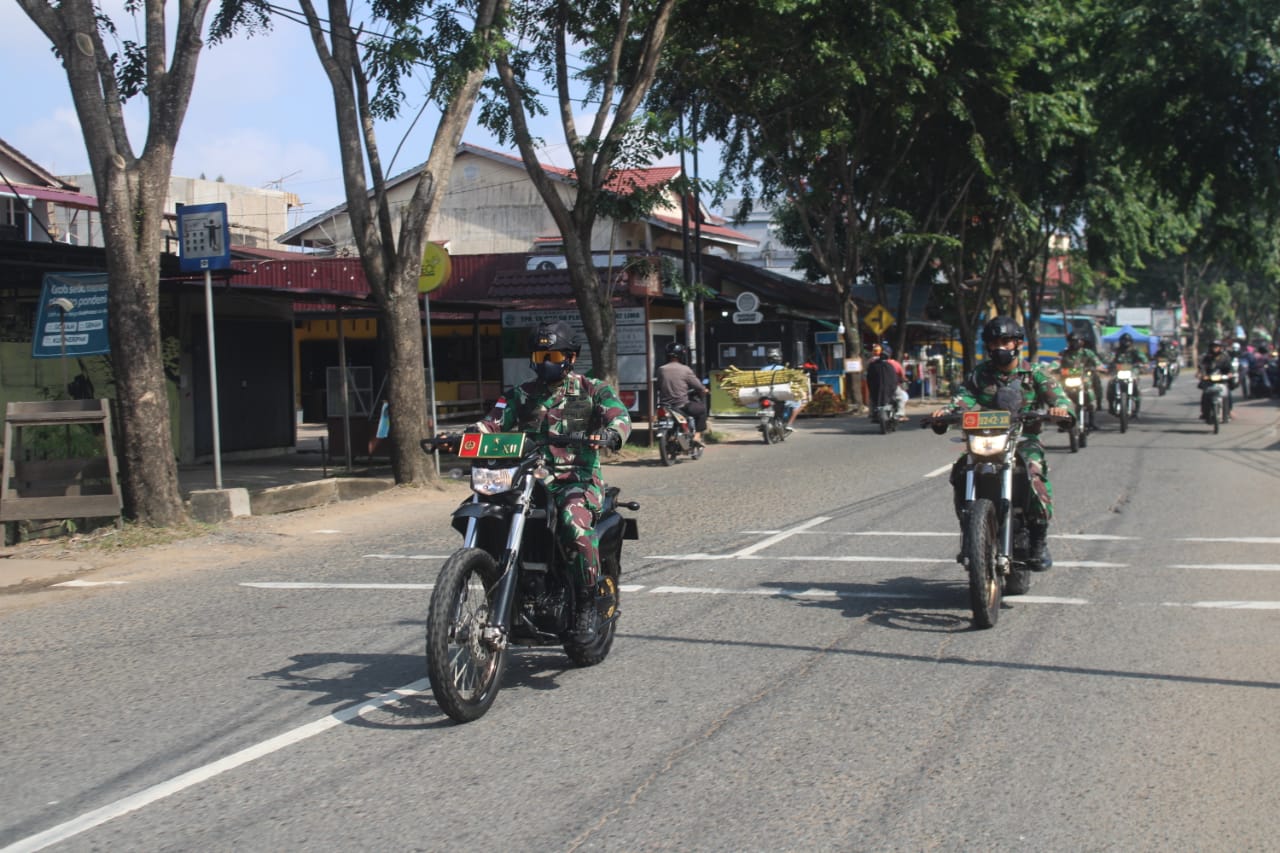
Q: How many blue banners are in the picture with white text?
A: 1